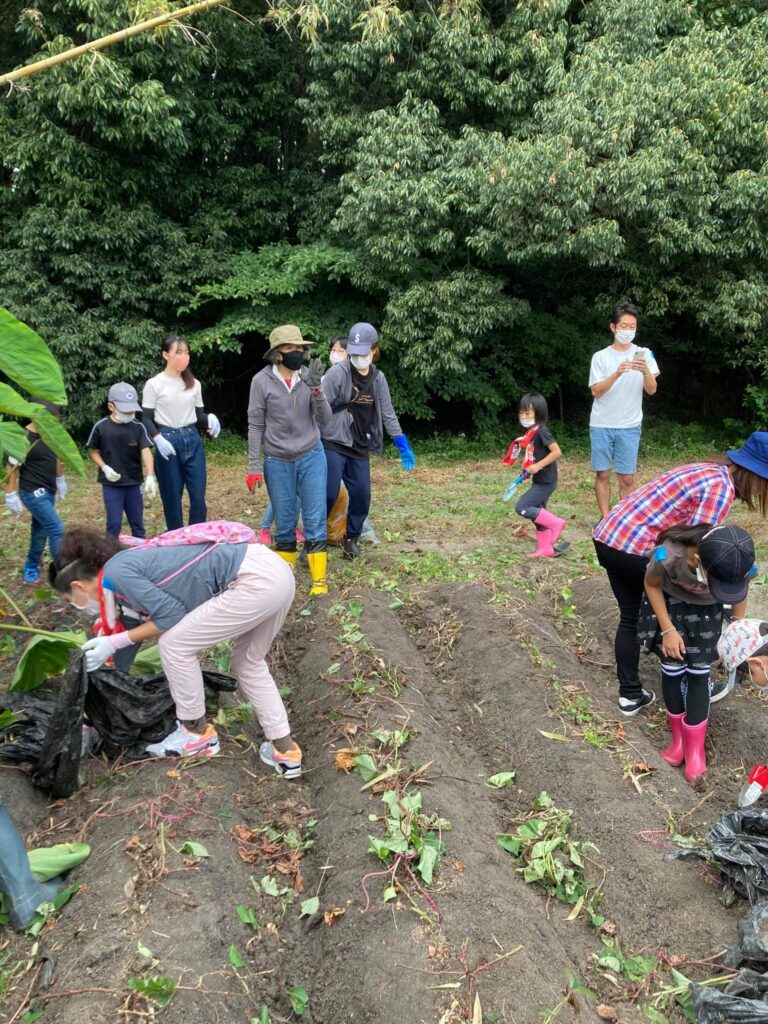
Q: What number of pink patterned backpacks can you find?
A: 1